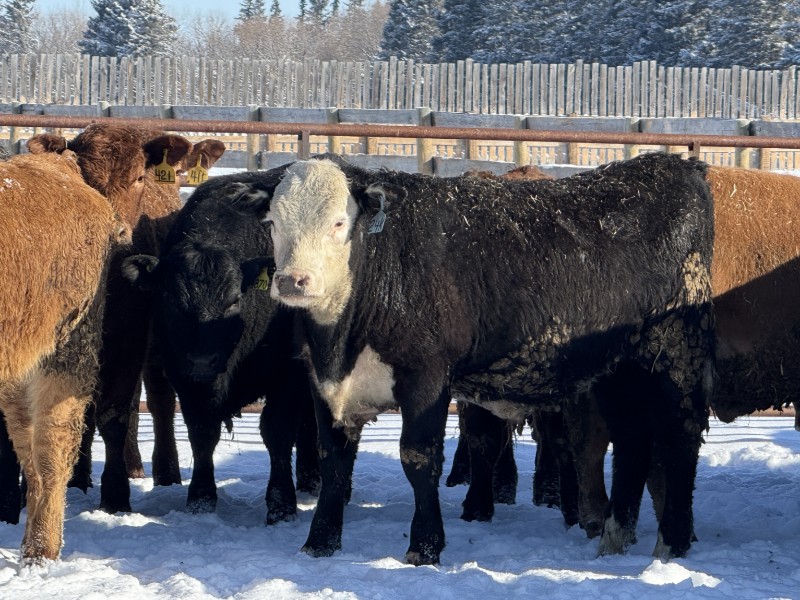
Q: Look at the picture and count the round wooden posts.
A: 9